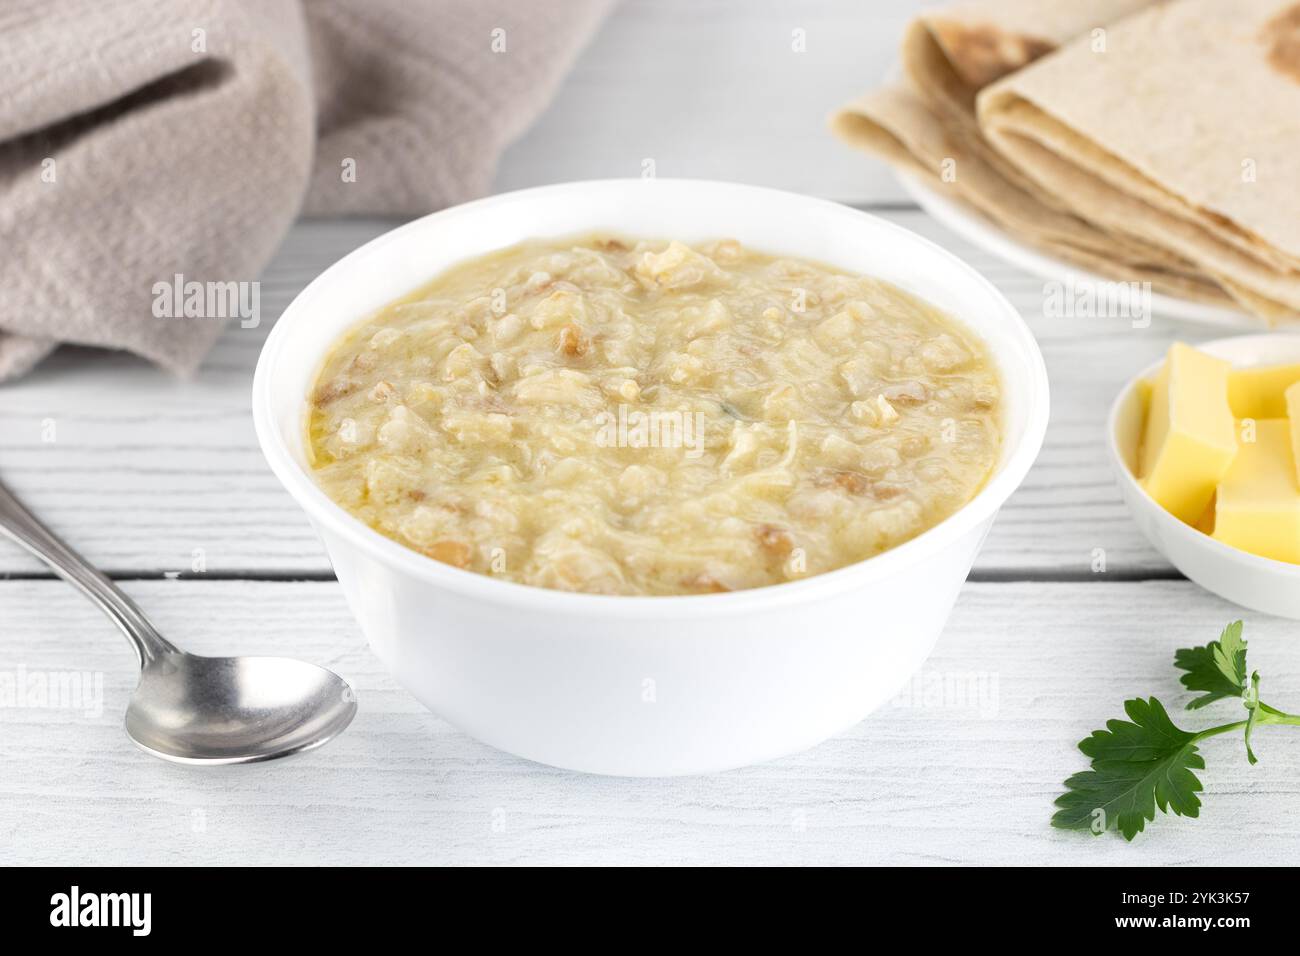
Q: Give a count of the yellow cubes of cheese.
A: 4